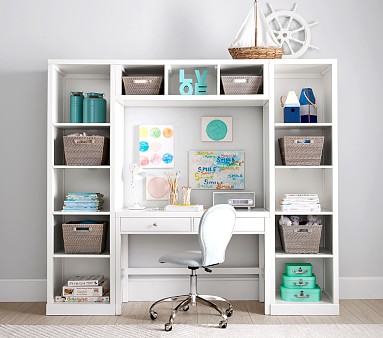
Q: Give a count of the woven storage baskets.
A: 6